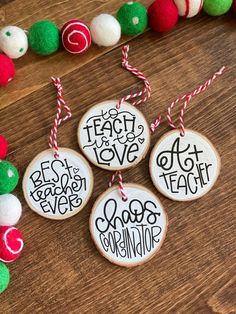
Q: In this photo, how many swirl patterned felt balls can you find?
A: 2